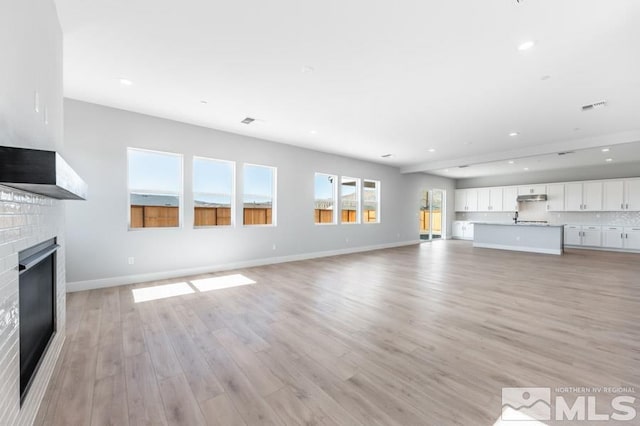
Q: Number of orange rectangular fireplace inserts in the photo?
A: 0